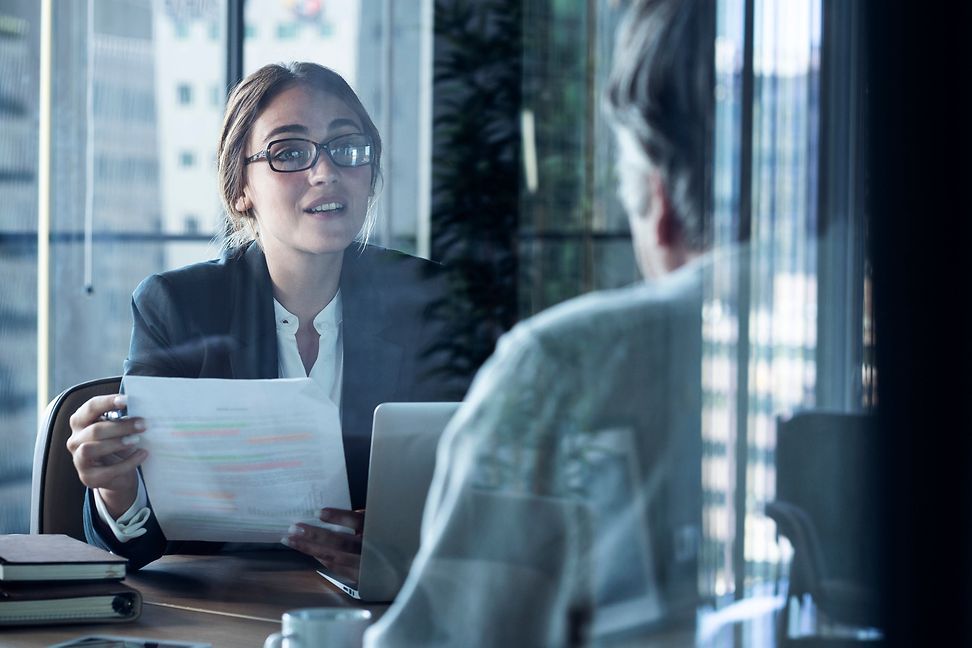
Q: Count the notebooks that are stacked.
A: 2